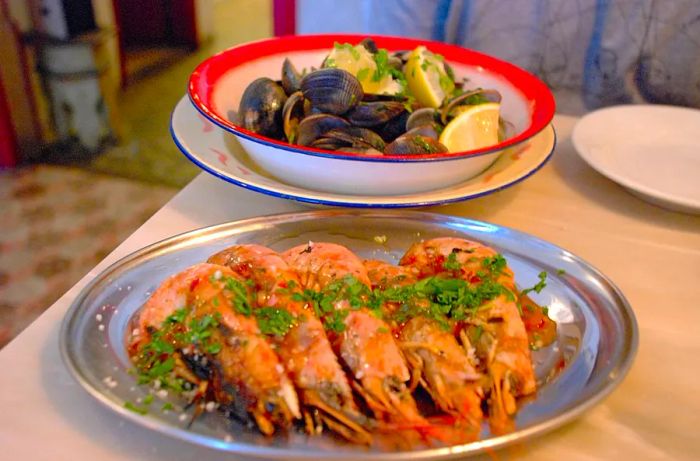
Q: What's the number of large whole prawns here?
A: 5